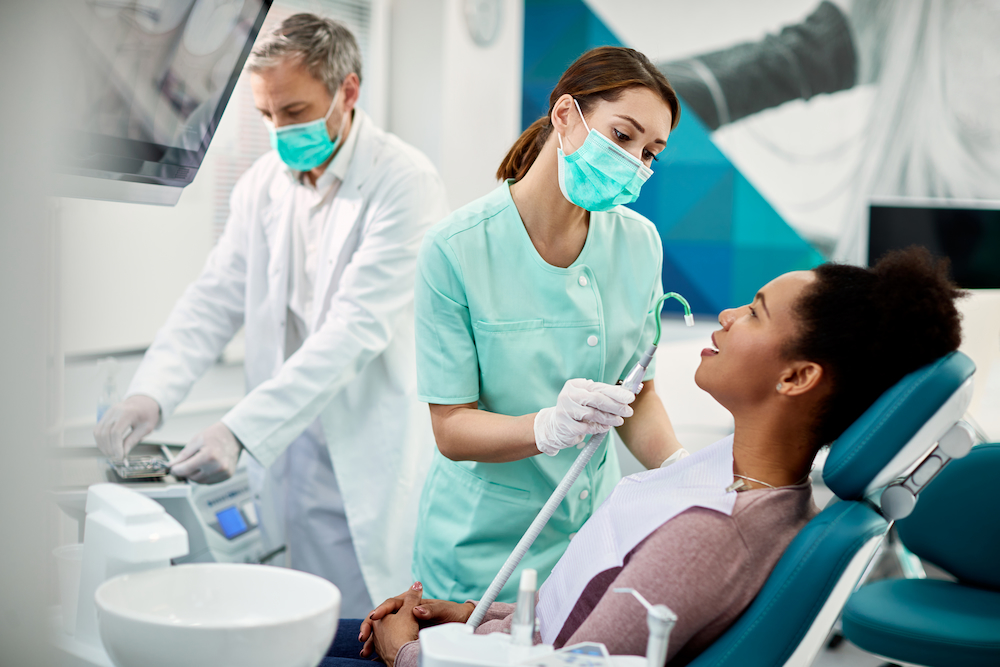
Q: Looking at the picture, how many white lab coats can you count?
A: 1